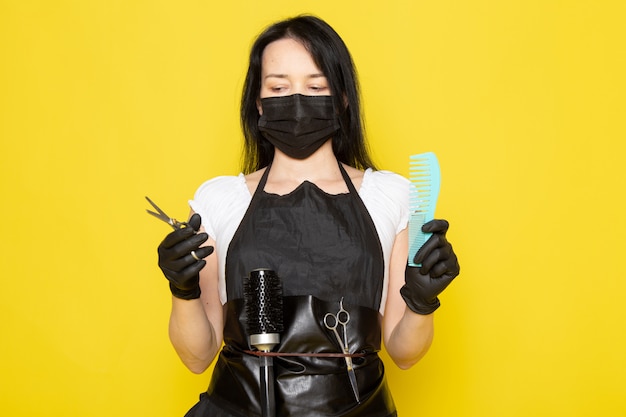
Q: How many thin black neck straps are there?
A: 2